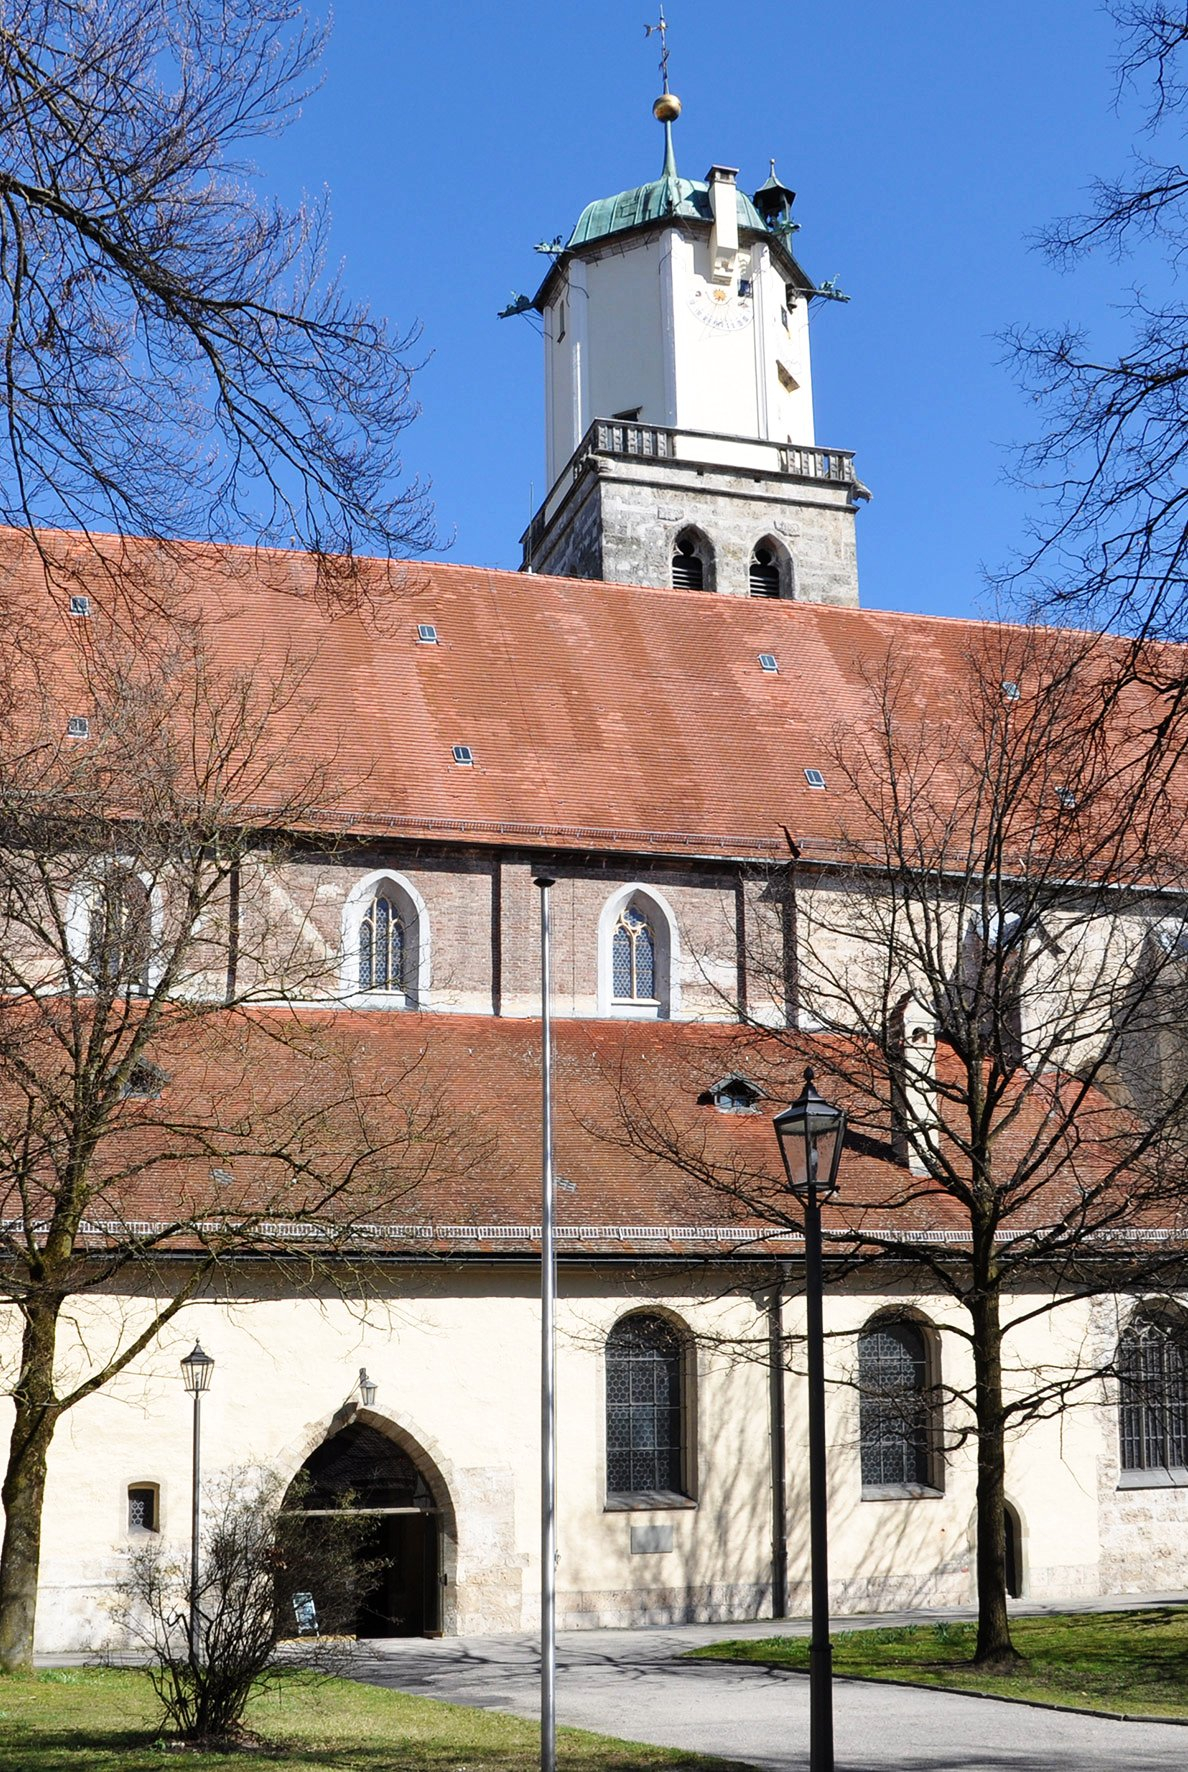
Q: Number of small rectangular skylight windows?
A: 8